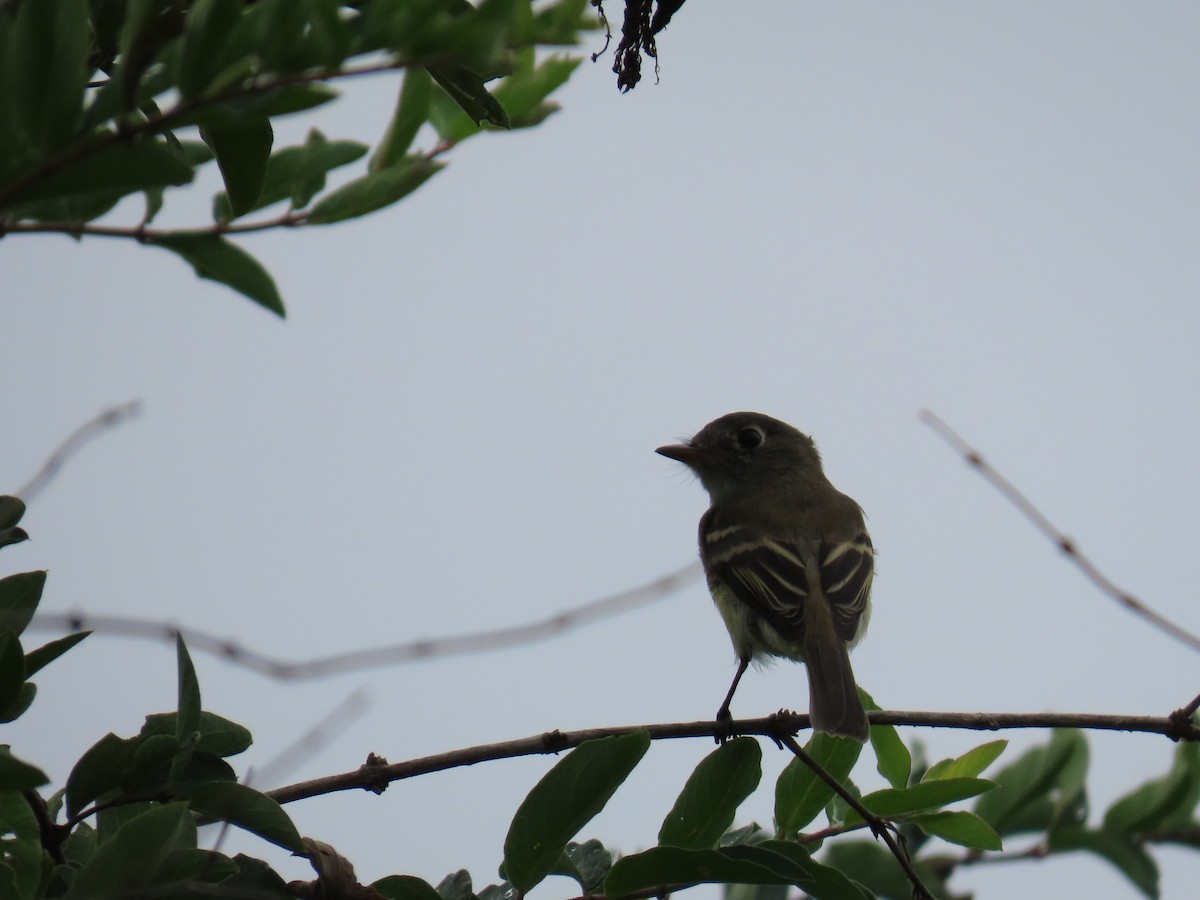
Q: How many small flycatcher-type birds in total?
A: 1